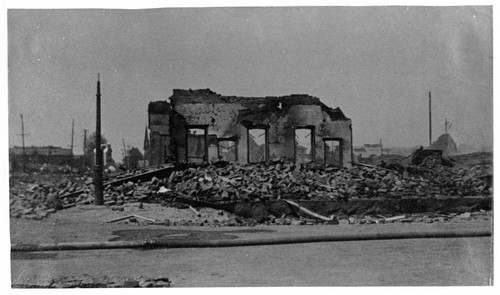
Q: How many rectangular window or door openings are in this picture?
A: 5